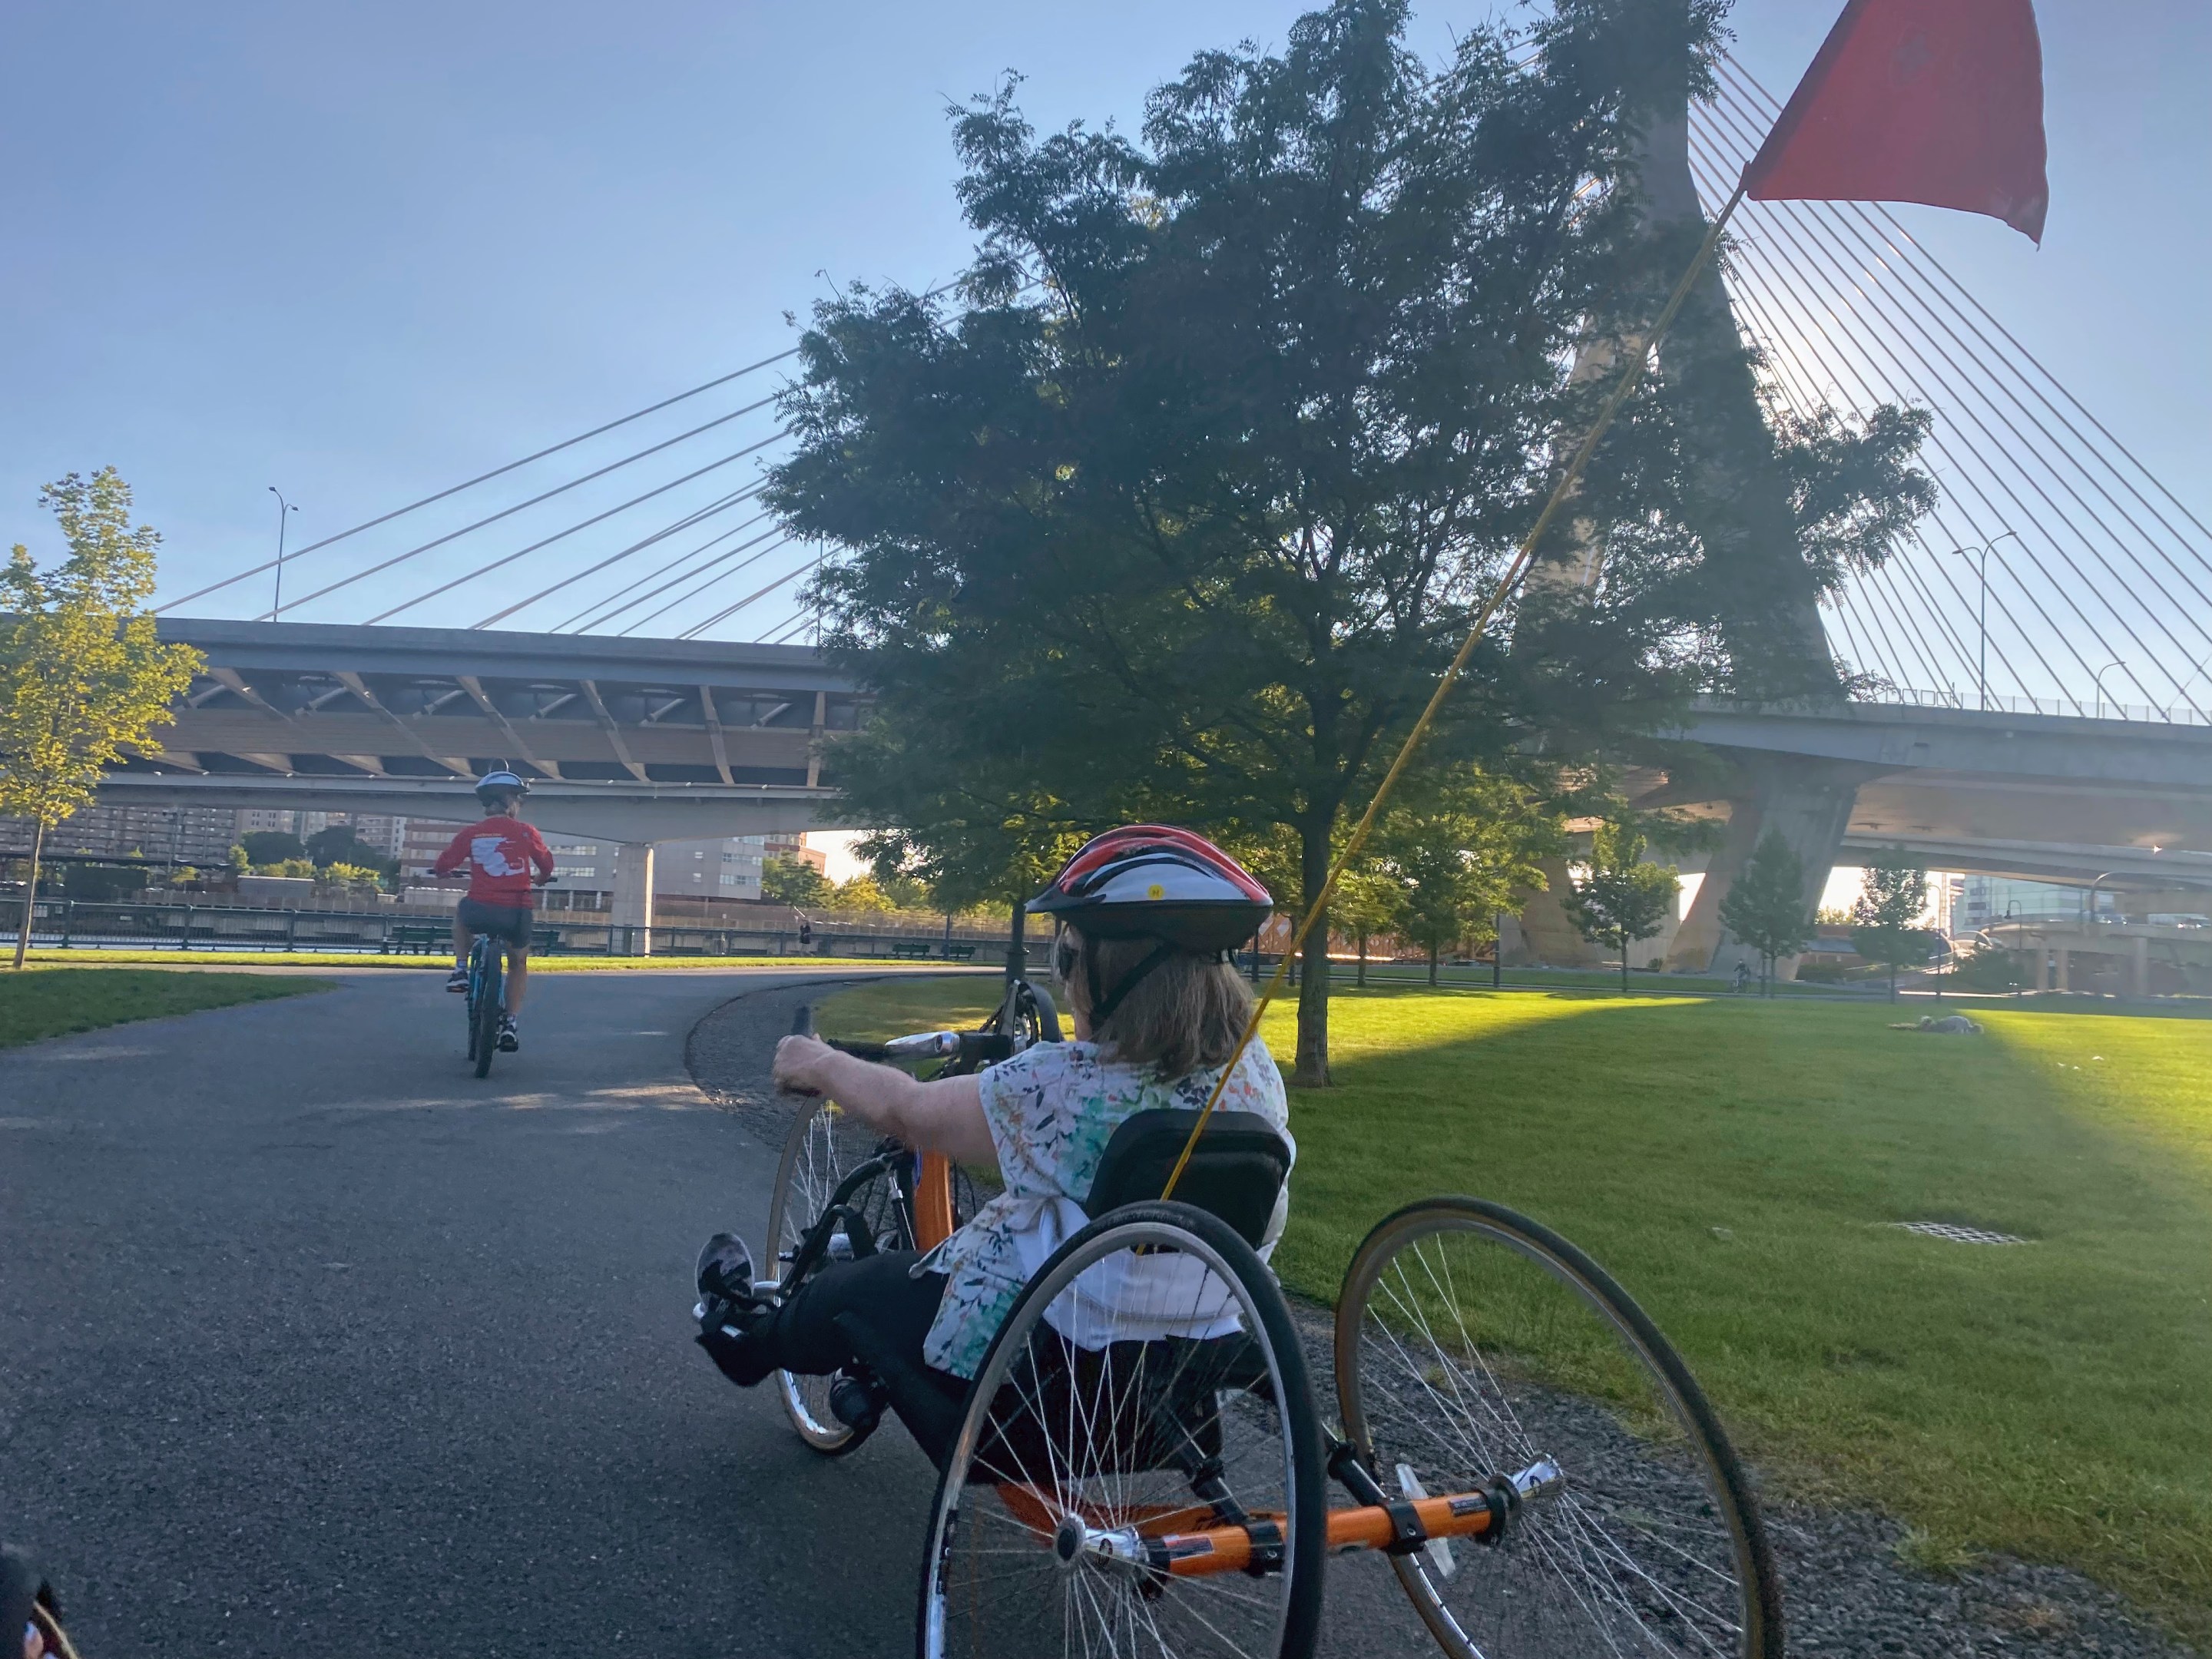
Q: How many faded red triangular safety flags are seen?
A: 1